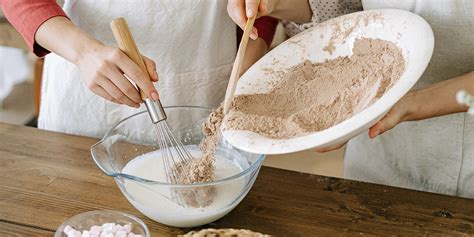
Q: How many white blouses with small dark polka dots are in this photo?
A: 1